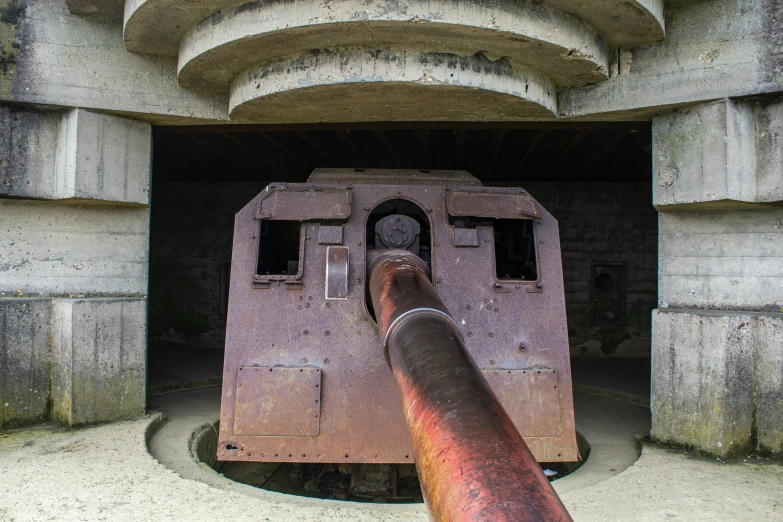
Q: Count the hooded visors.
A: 2